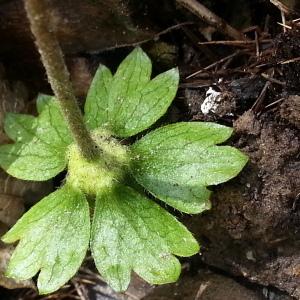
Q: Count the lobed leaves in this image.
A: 5